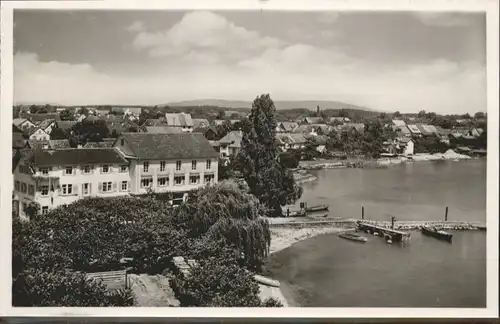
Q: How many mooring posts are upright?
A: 3